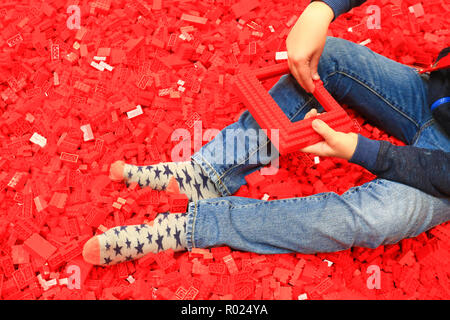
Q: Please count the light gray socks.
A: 2